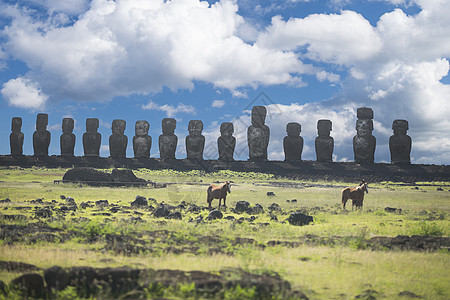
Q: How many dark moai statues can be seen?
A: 14